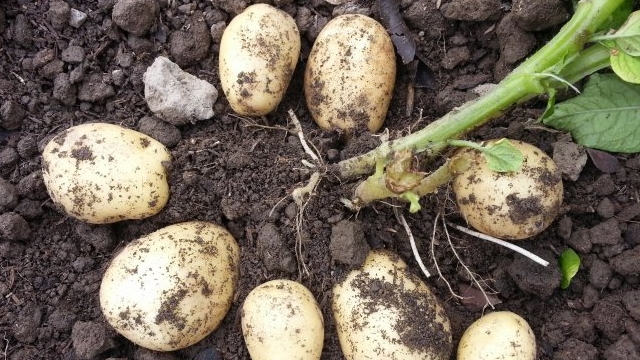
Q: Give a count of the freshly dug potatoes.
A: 8